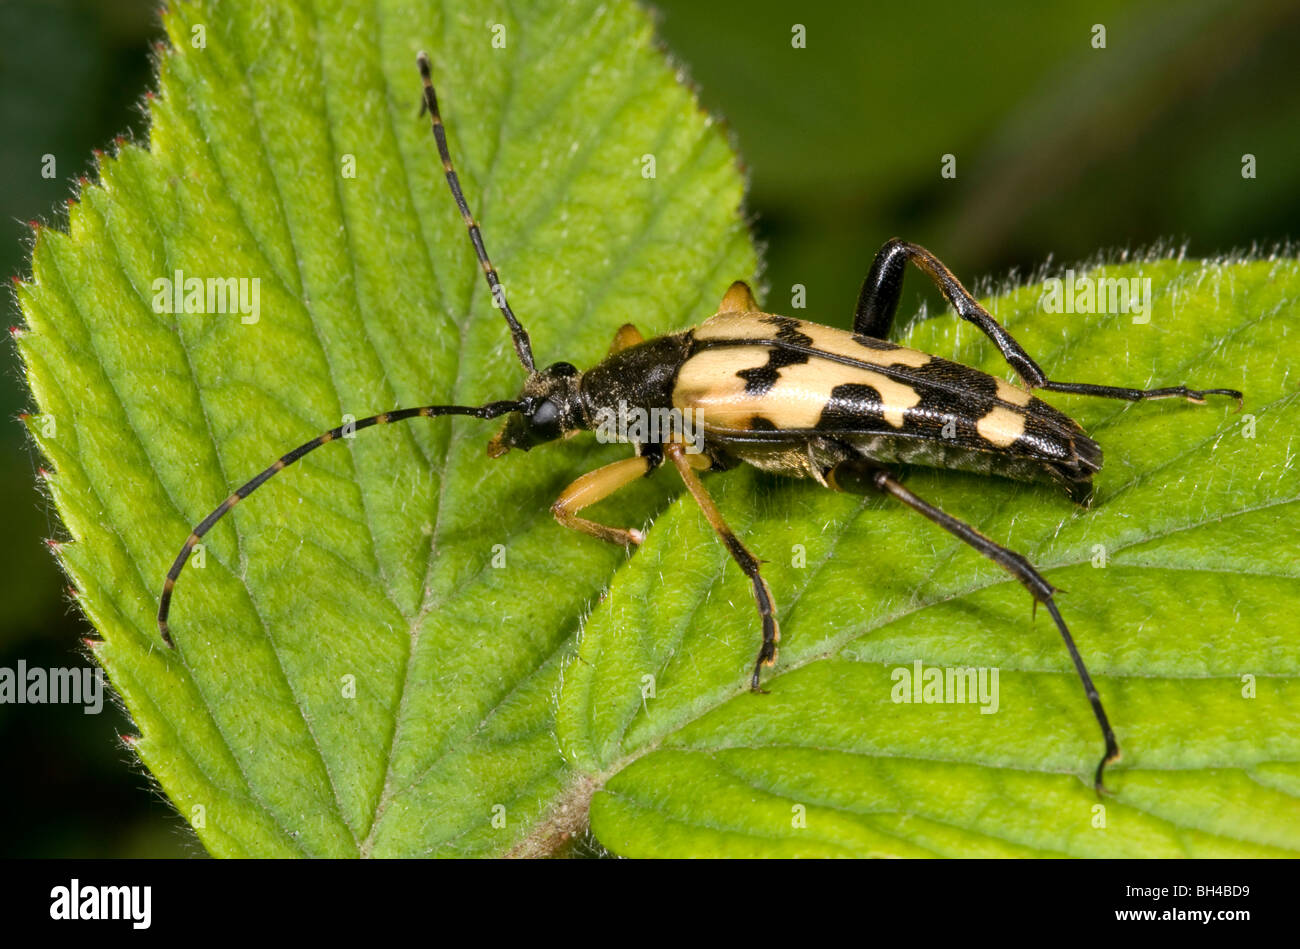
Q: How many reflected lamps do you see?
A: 0